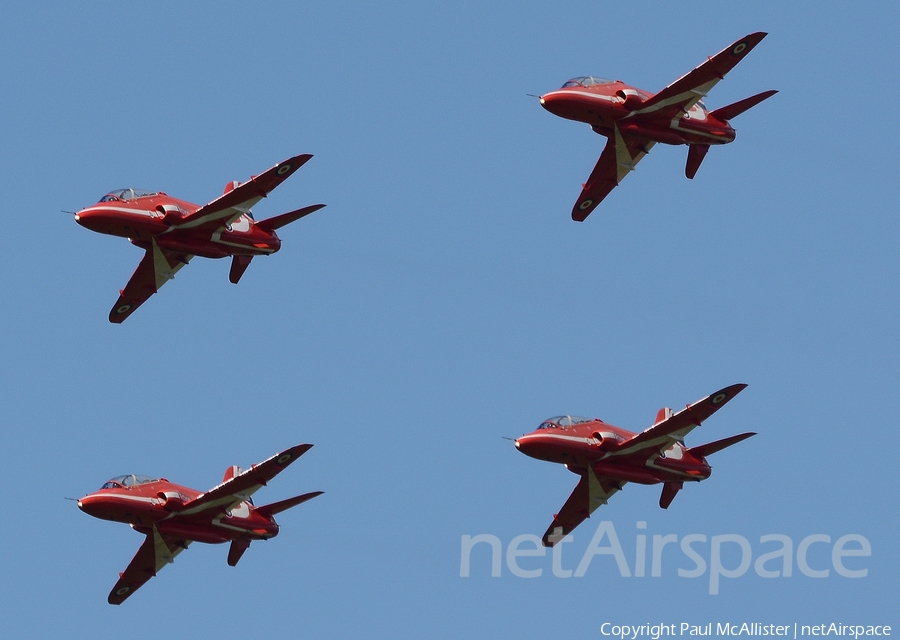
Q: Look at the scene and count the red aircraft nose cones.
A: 4